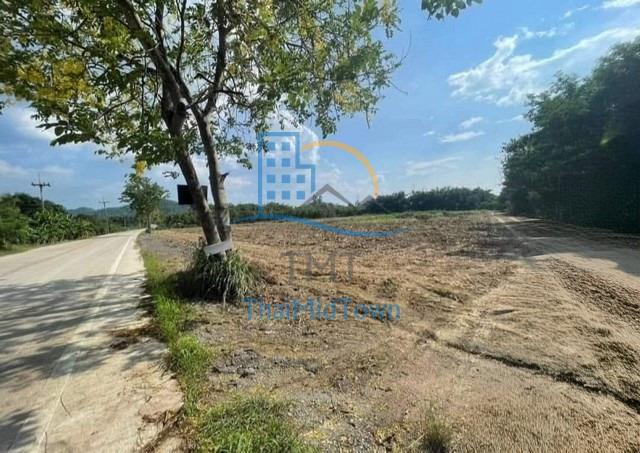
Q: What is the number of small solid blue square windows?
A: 10